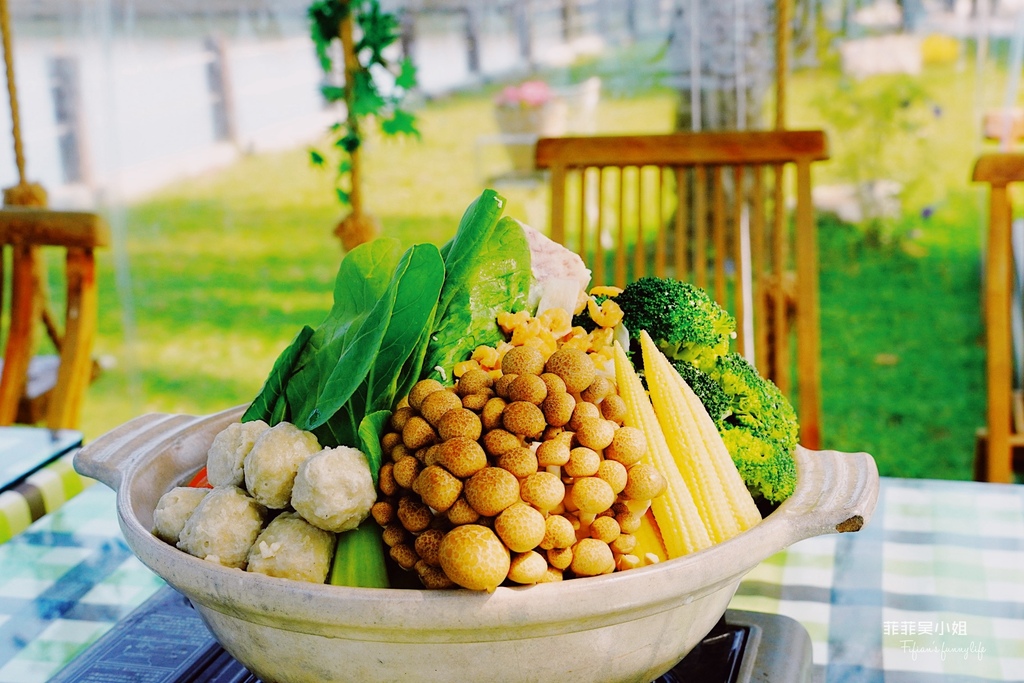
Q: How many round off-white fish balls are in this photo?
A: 6